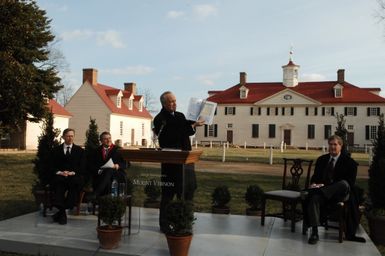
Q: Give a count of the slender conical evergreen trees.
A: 4